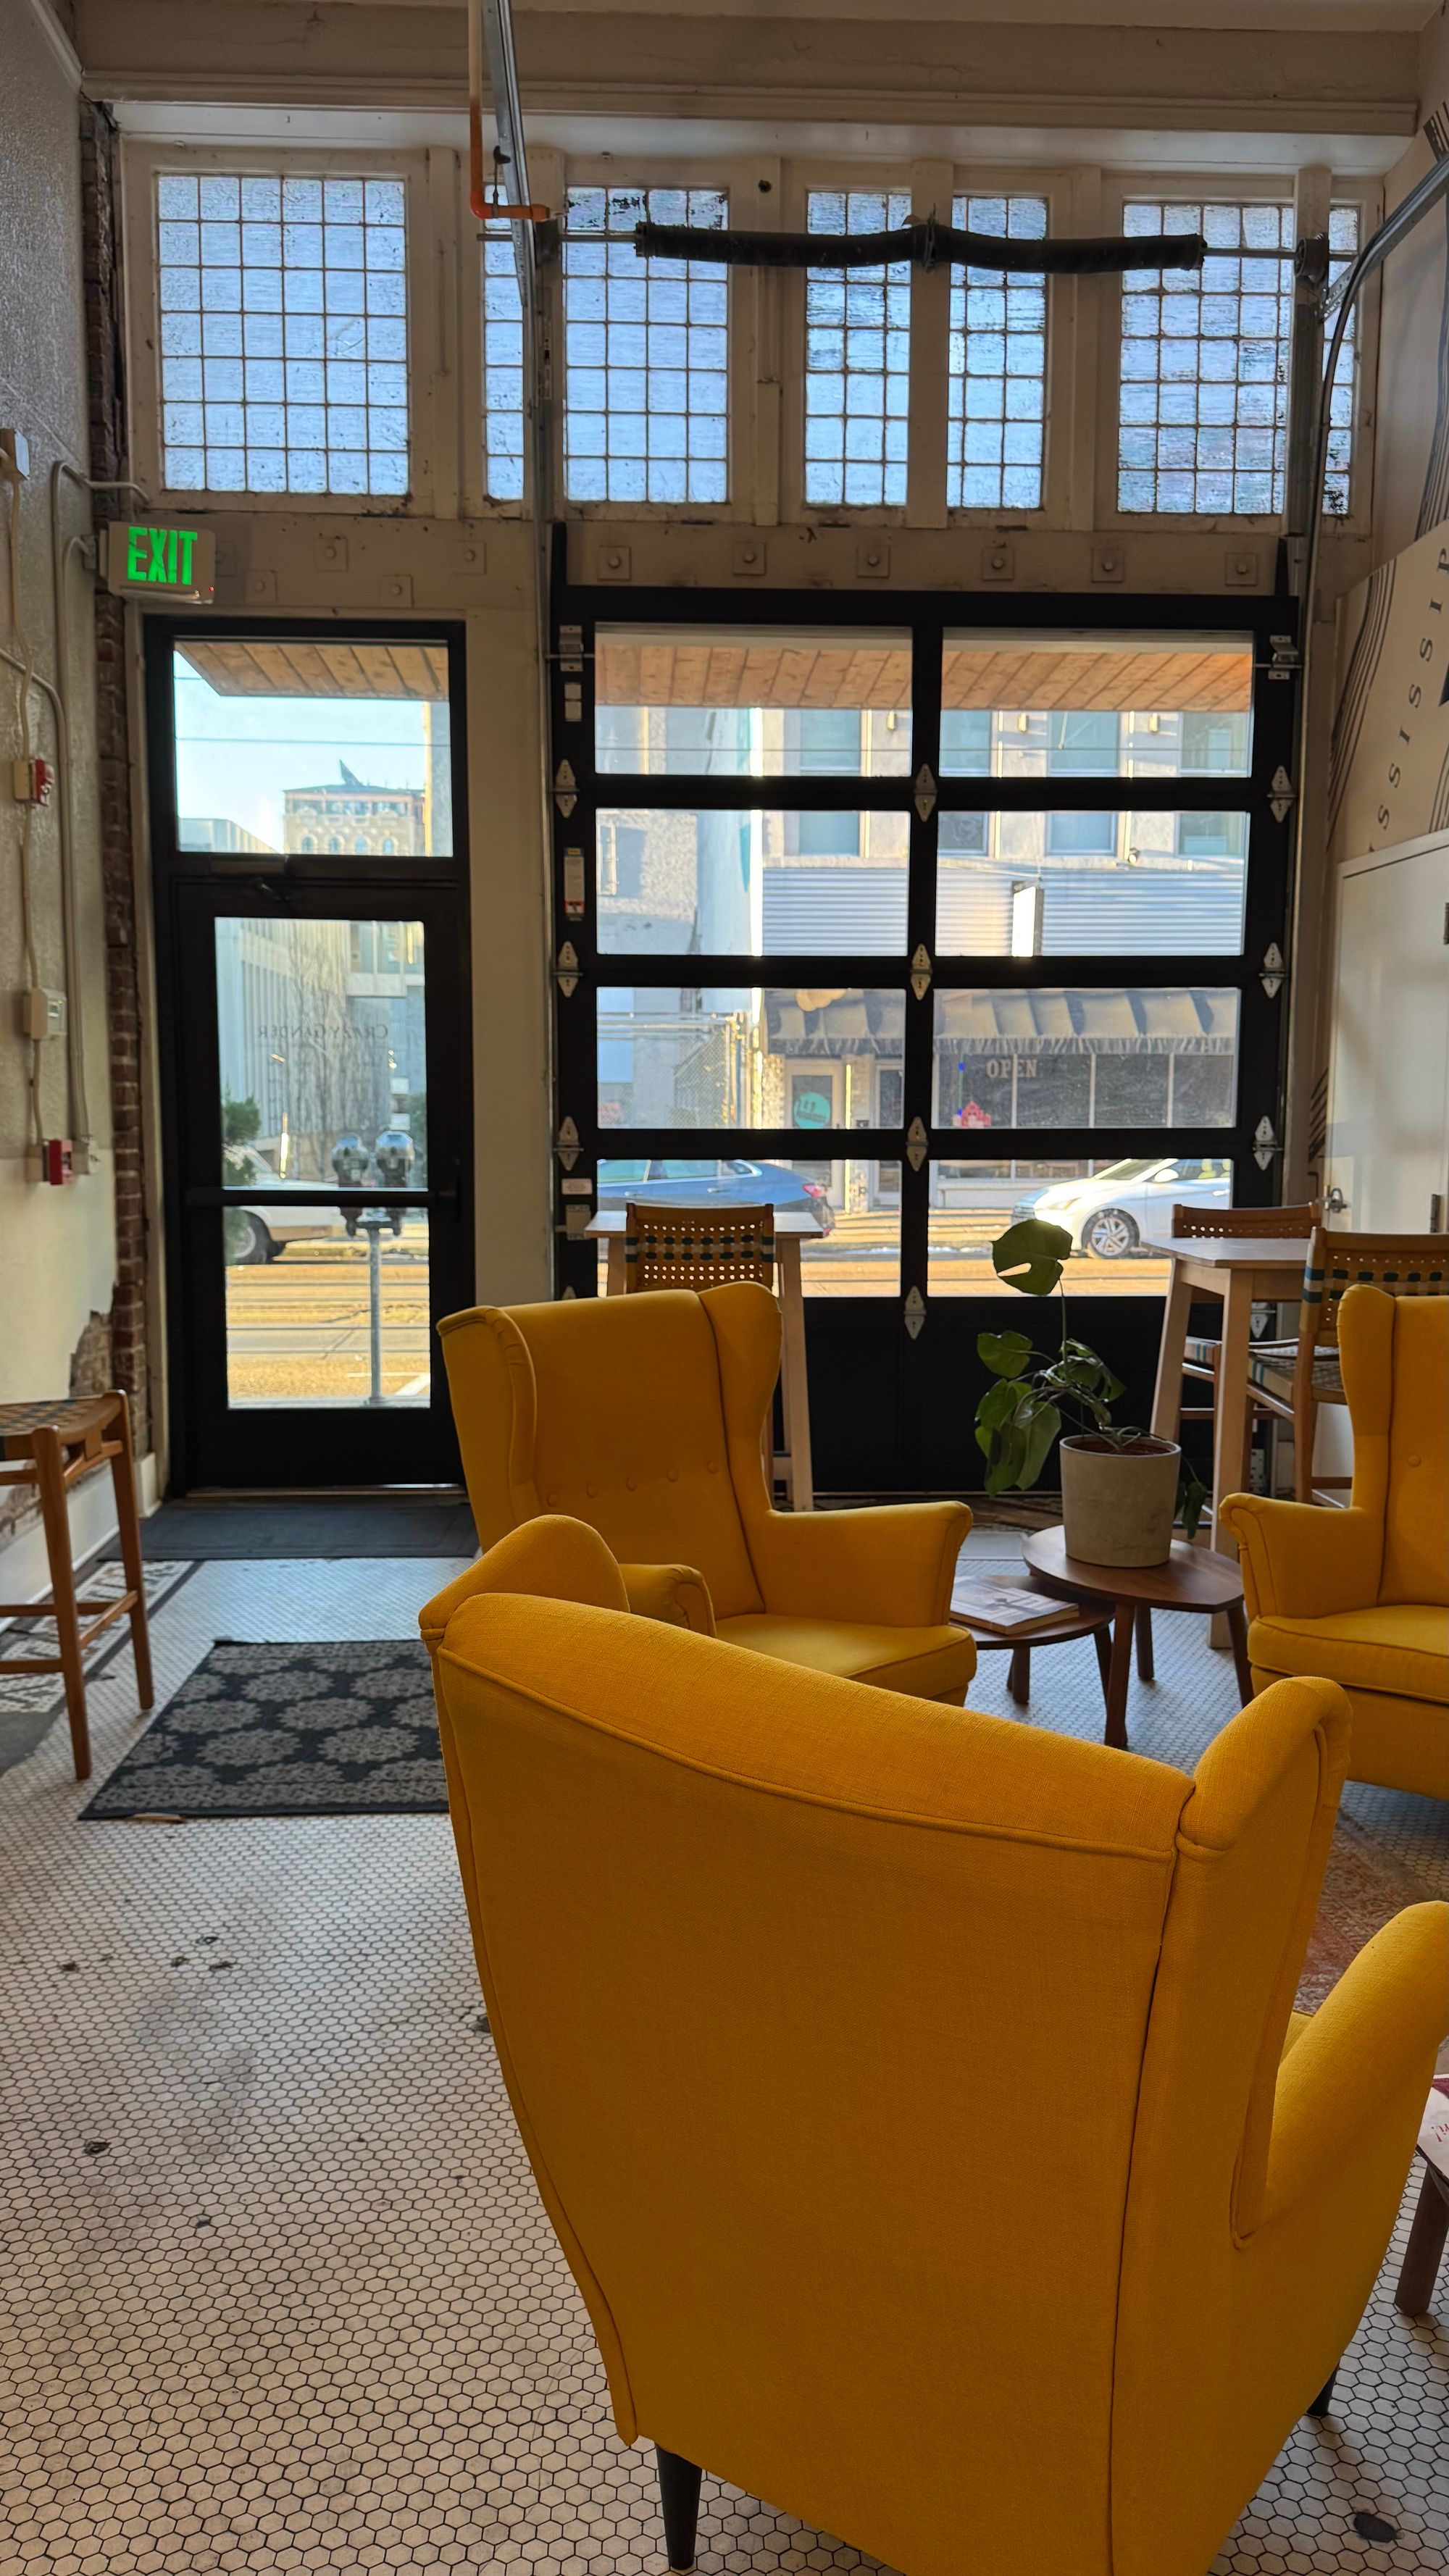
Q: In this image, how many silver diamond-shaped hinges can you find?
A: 12